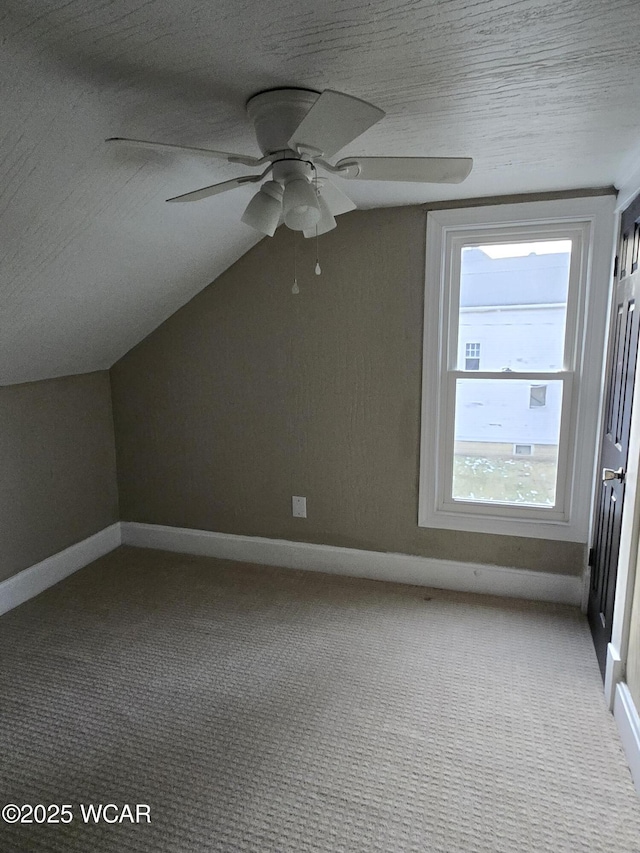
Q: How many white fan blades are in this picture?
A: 5